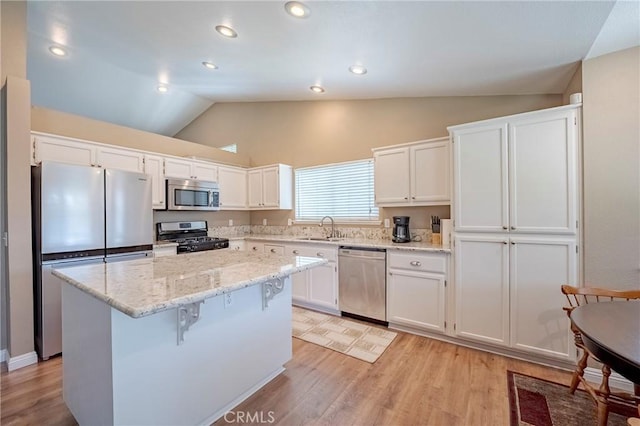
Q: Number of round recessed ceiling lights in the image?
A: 7